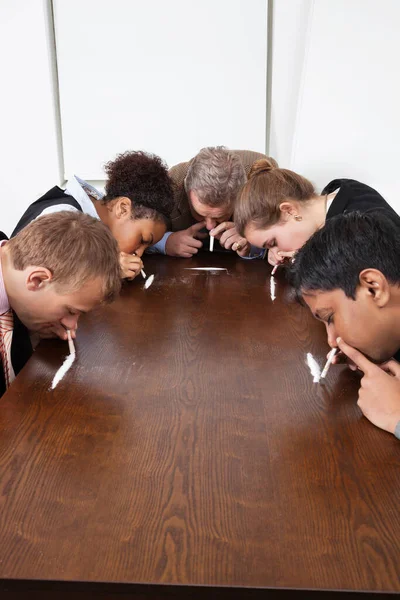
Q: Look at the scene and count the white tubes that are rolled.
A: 5